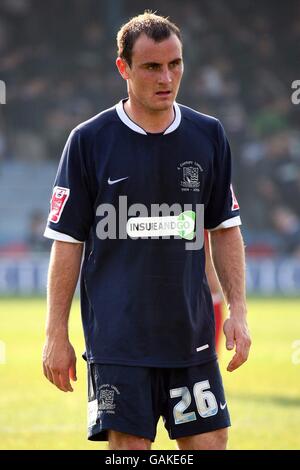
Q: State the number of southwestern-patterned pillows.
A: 0